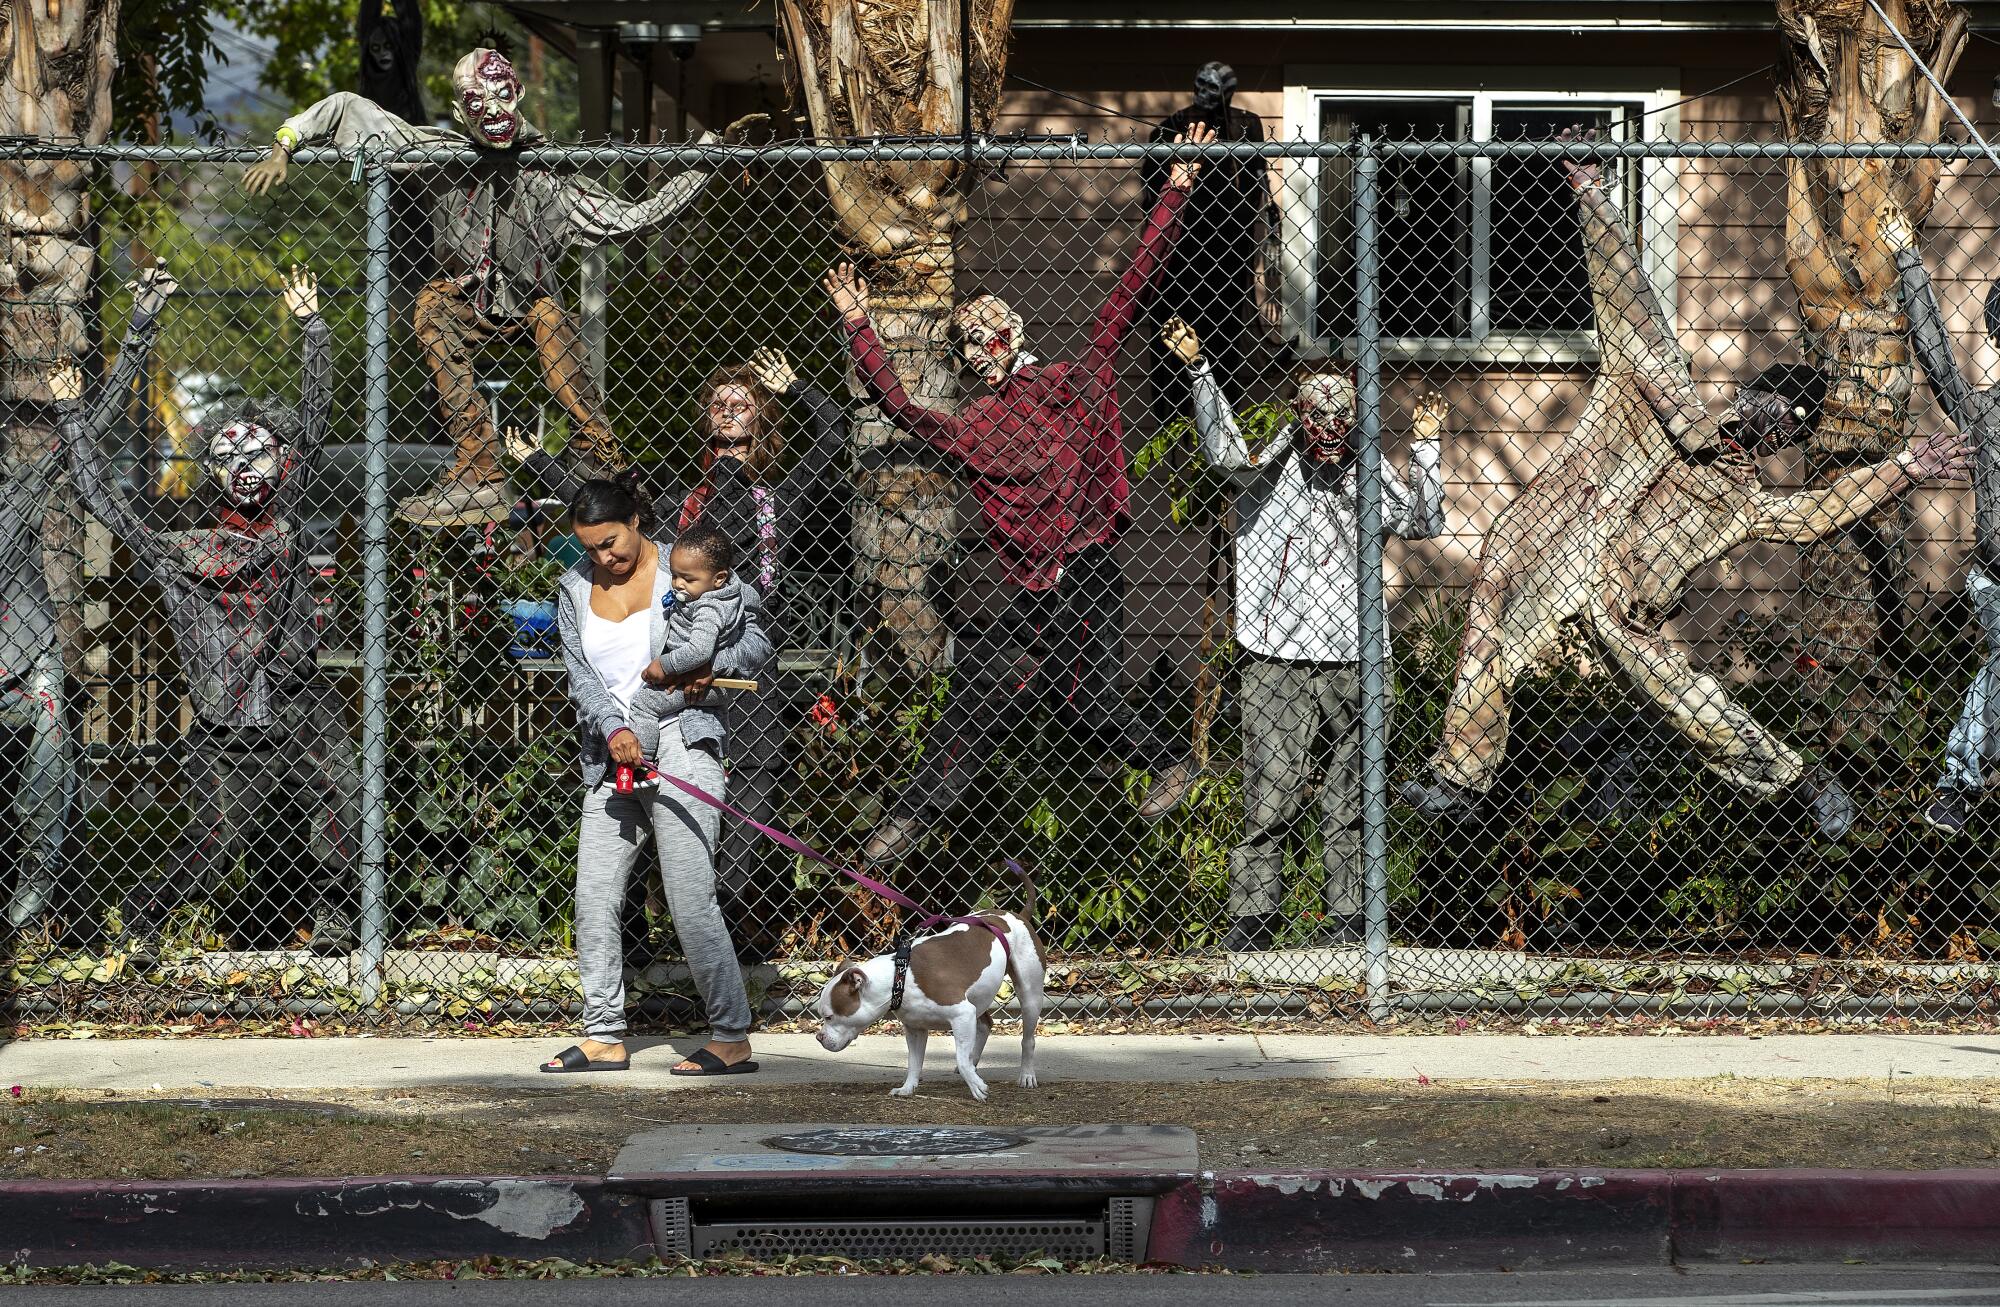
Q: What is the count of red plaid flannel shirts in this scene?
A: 1